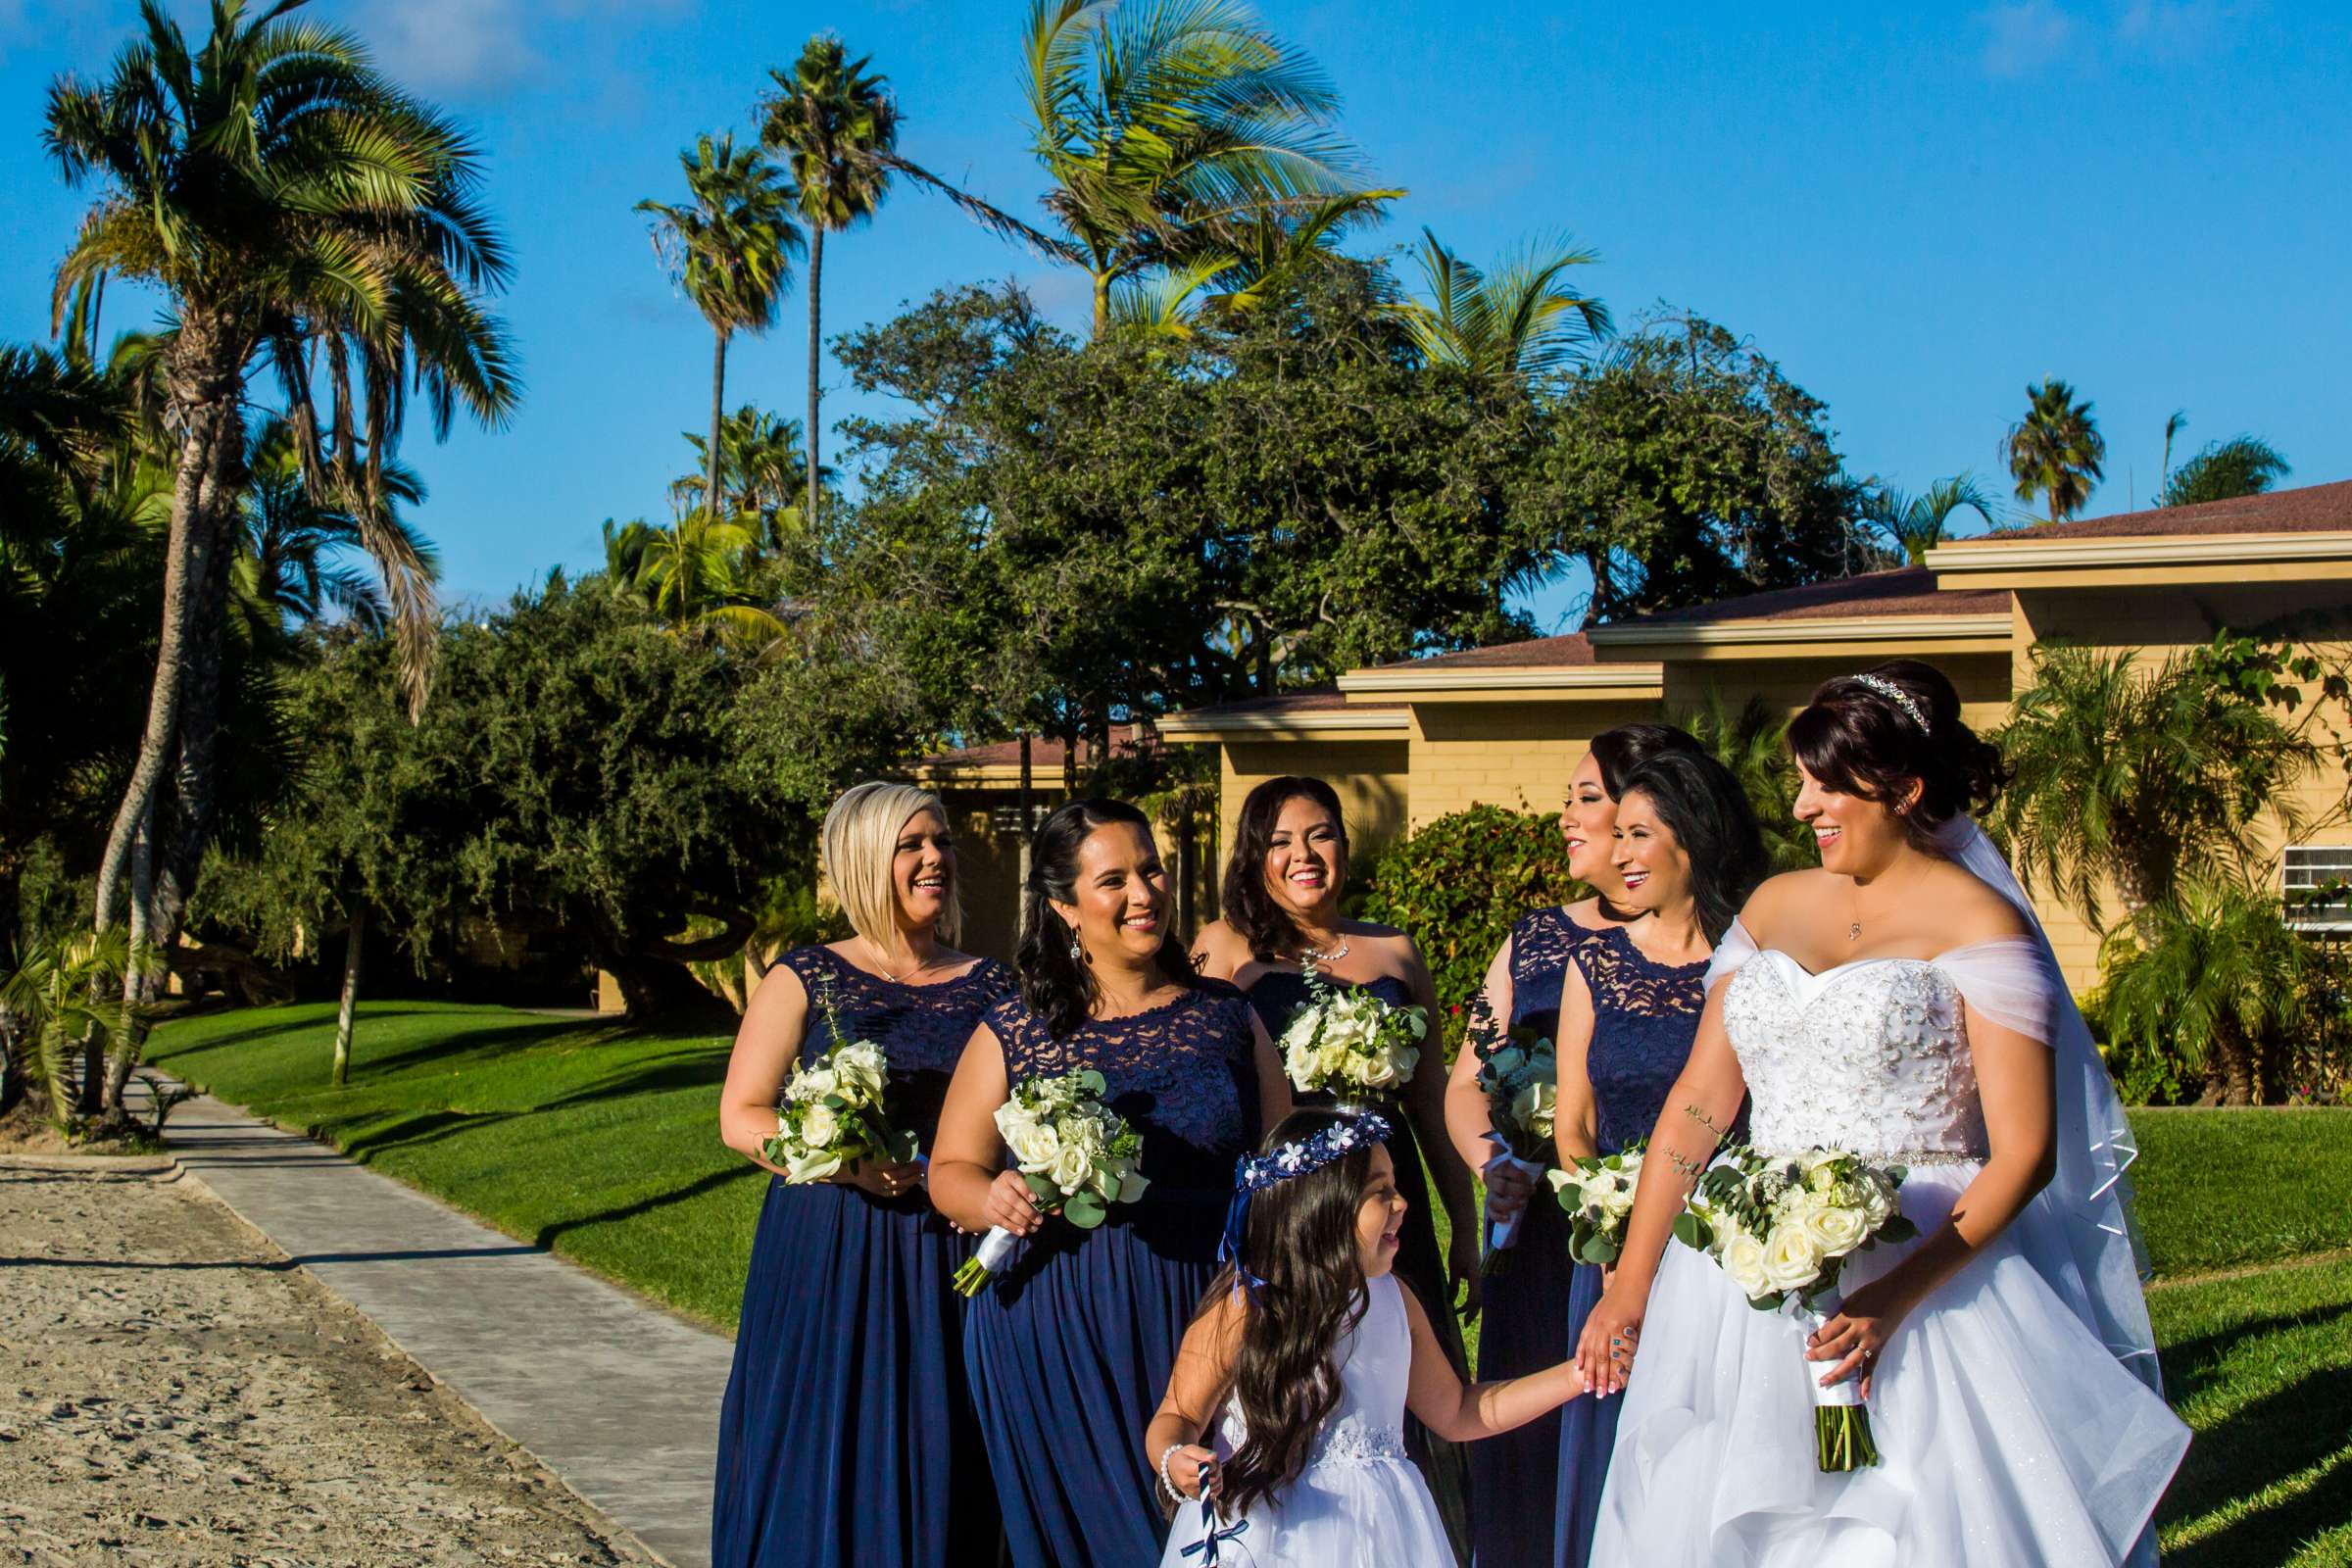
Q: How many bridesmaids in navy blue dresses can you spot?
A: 5